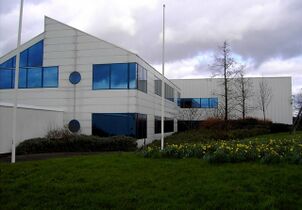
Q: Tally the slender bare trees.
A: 3